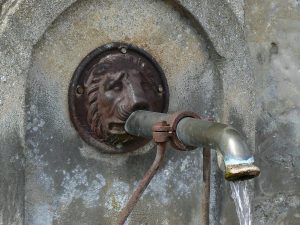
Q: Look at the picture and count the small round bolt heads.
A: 4